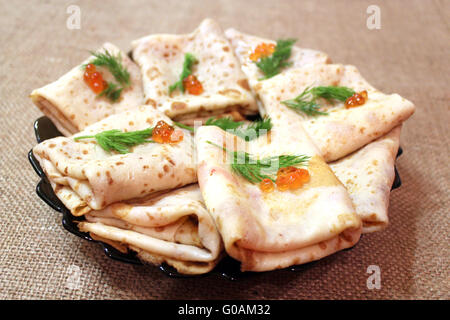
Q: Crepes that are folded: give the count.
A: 8